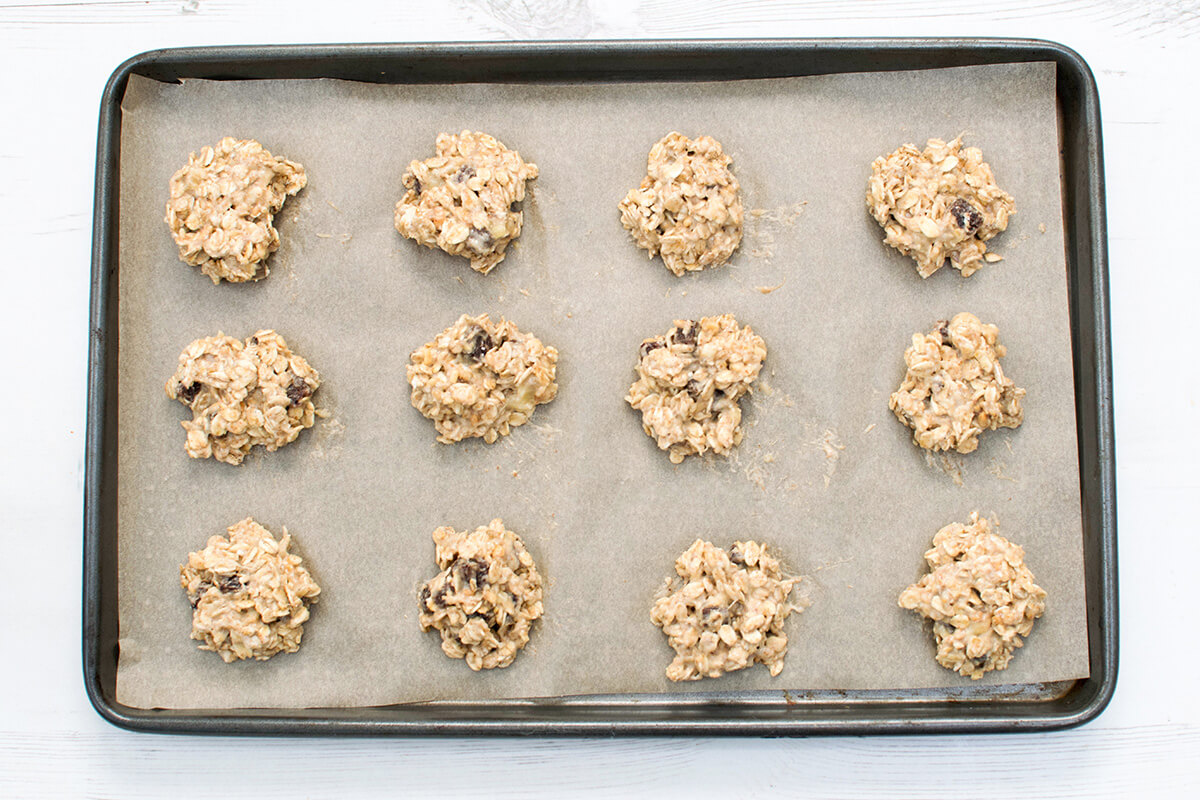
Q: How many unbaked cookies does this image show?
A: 12